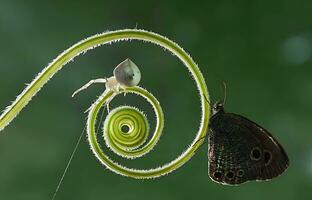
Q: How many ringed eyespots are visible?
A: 5